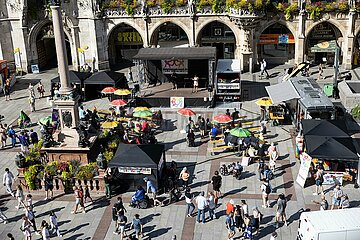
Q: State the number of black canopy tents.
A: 5